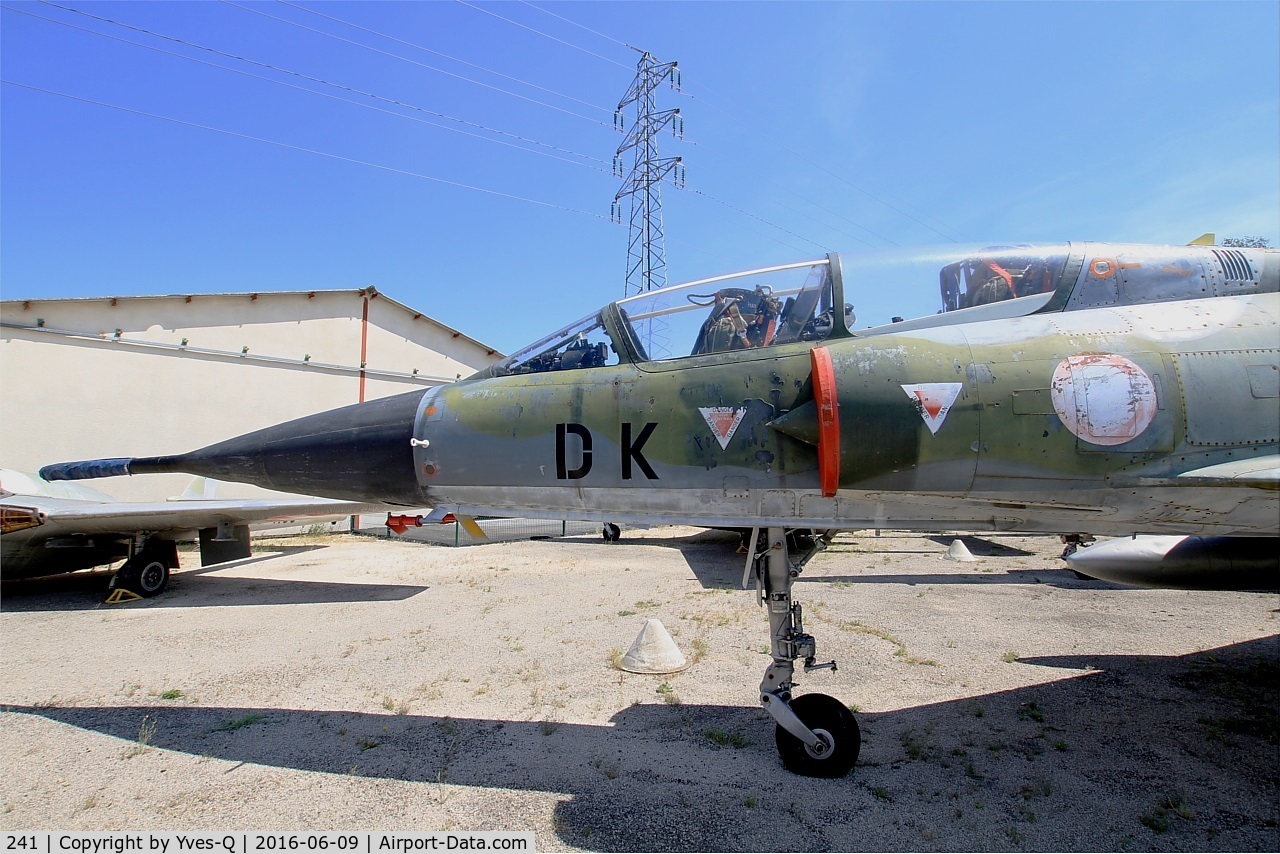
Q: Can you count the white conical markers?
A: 2